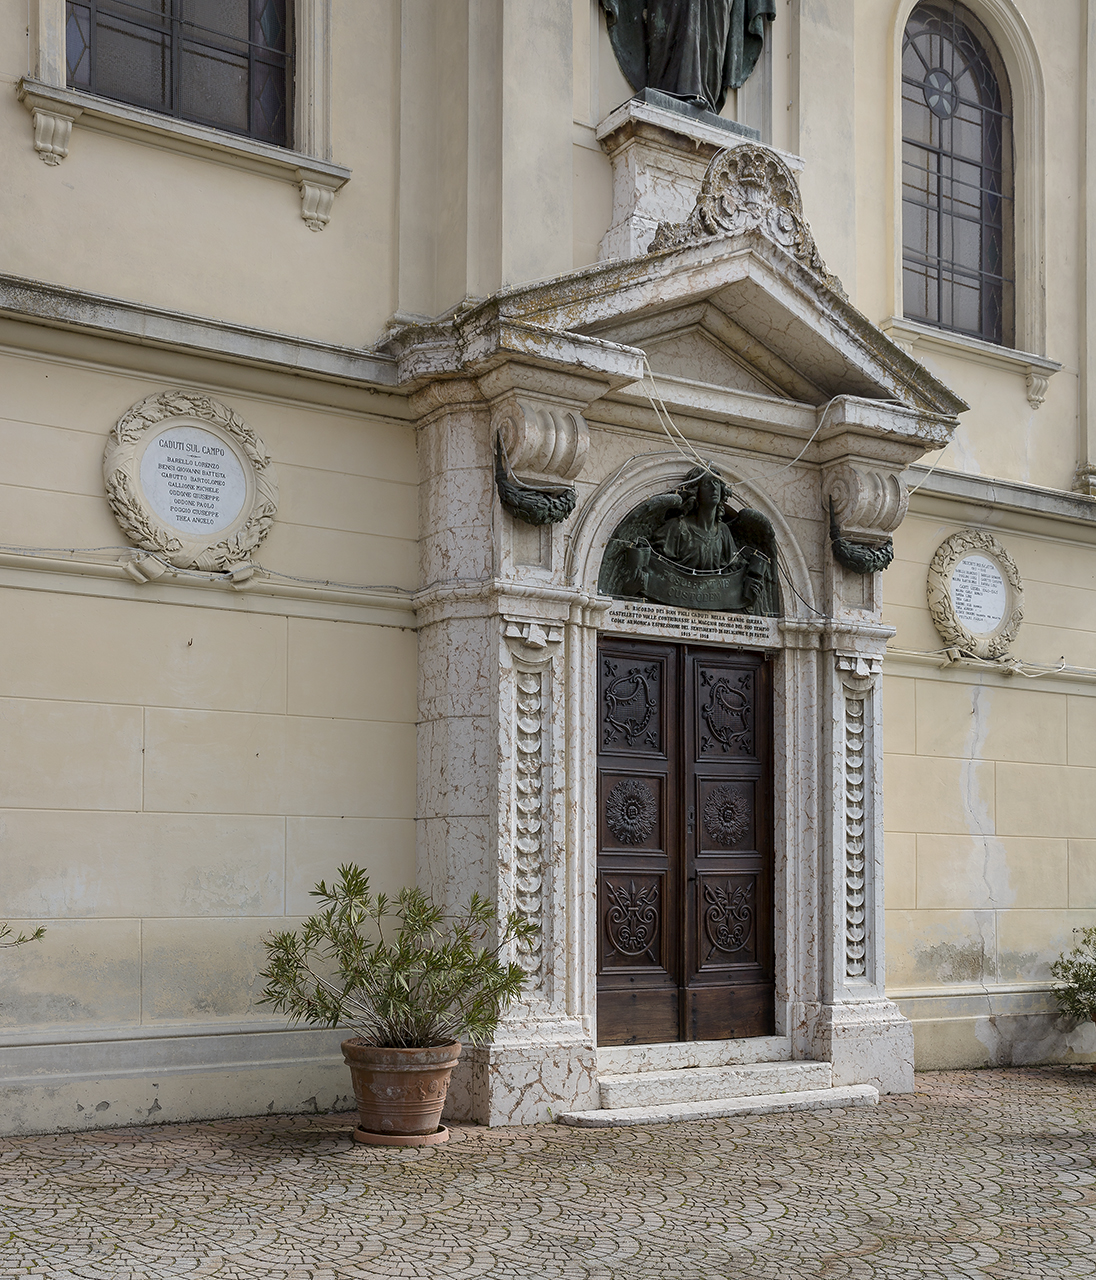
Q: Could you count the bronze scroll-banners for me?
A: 1